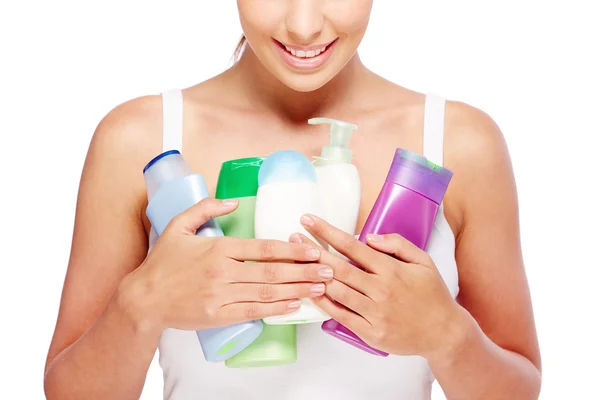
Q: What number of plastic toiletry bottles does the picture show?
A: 5